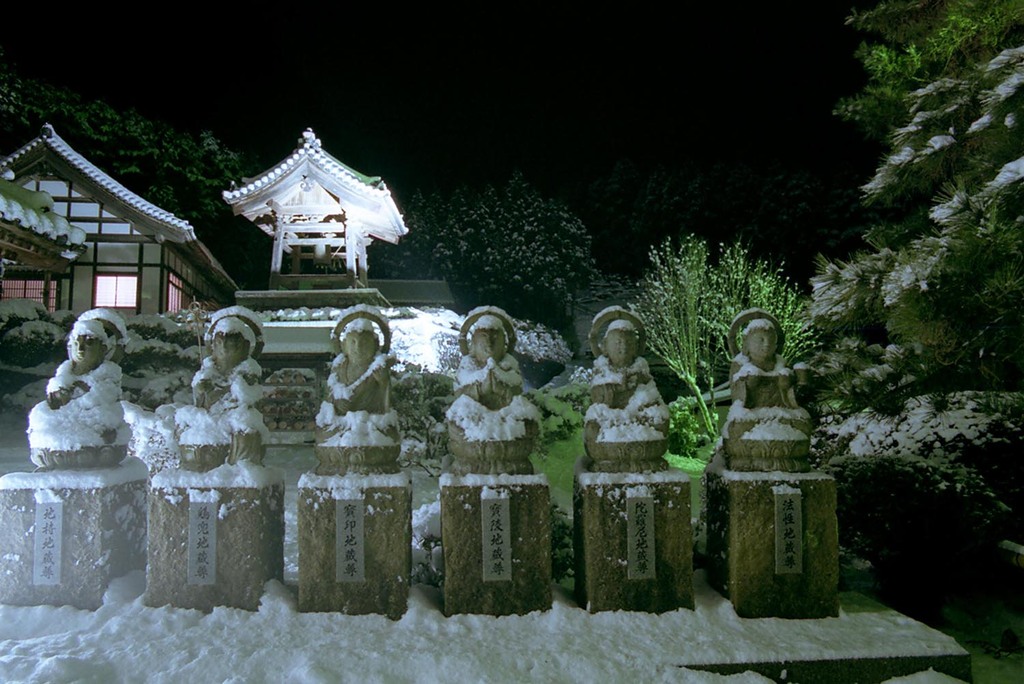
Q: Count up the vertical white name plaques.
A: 6